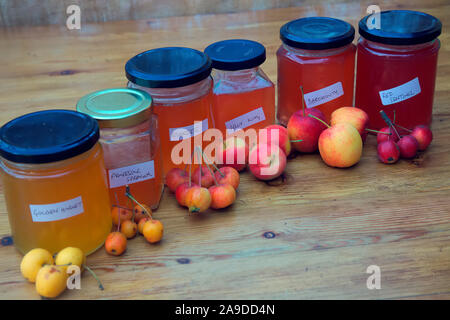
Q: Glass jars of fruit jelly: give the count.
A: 6